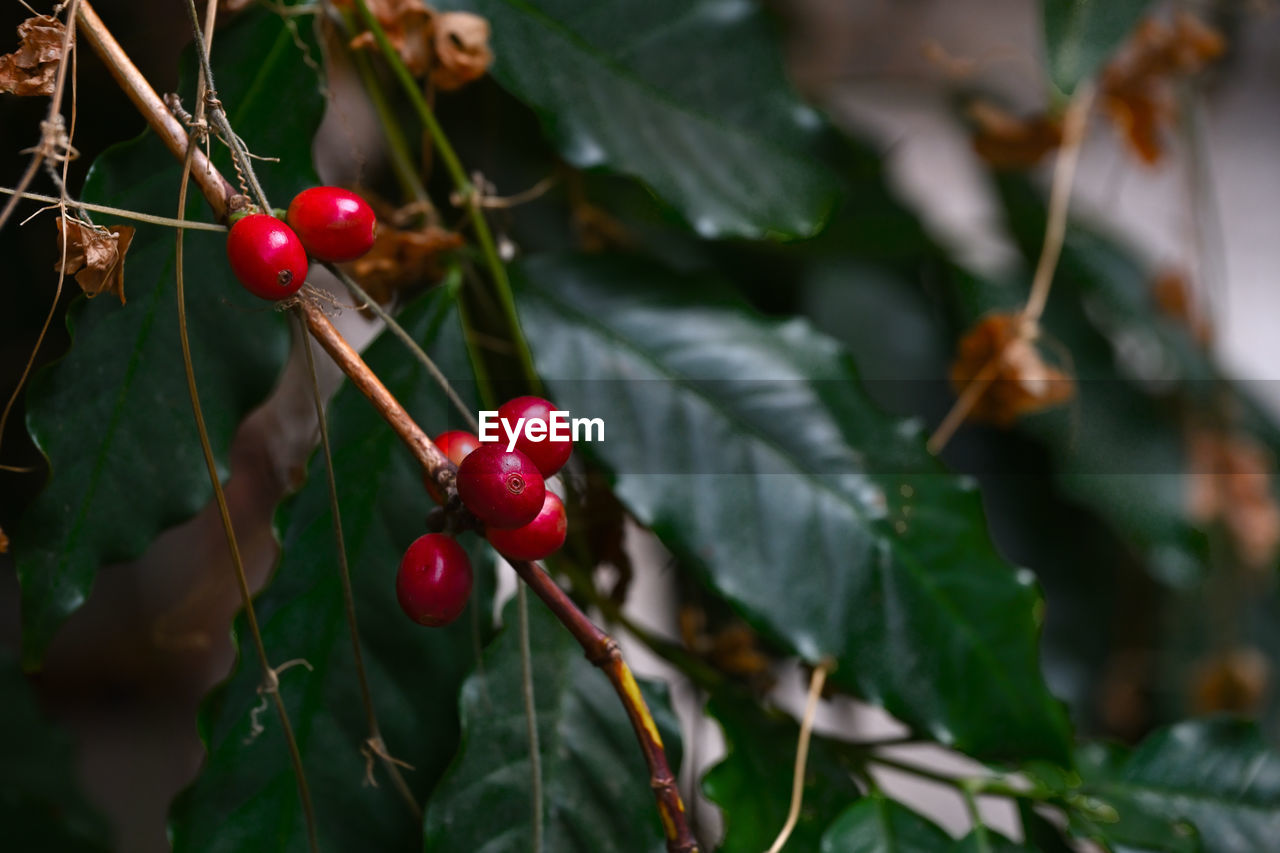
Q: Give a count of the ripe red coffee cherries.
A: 7